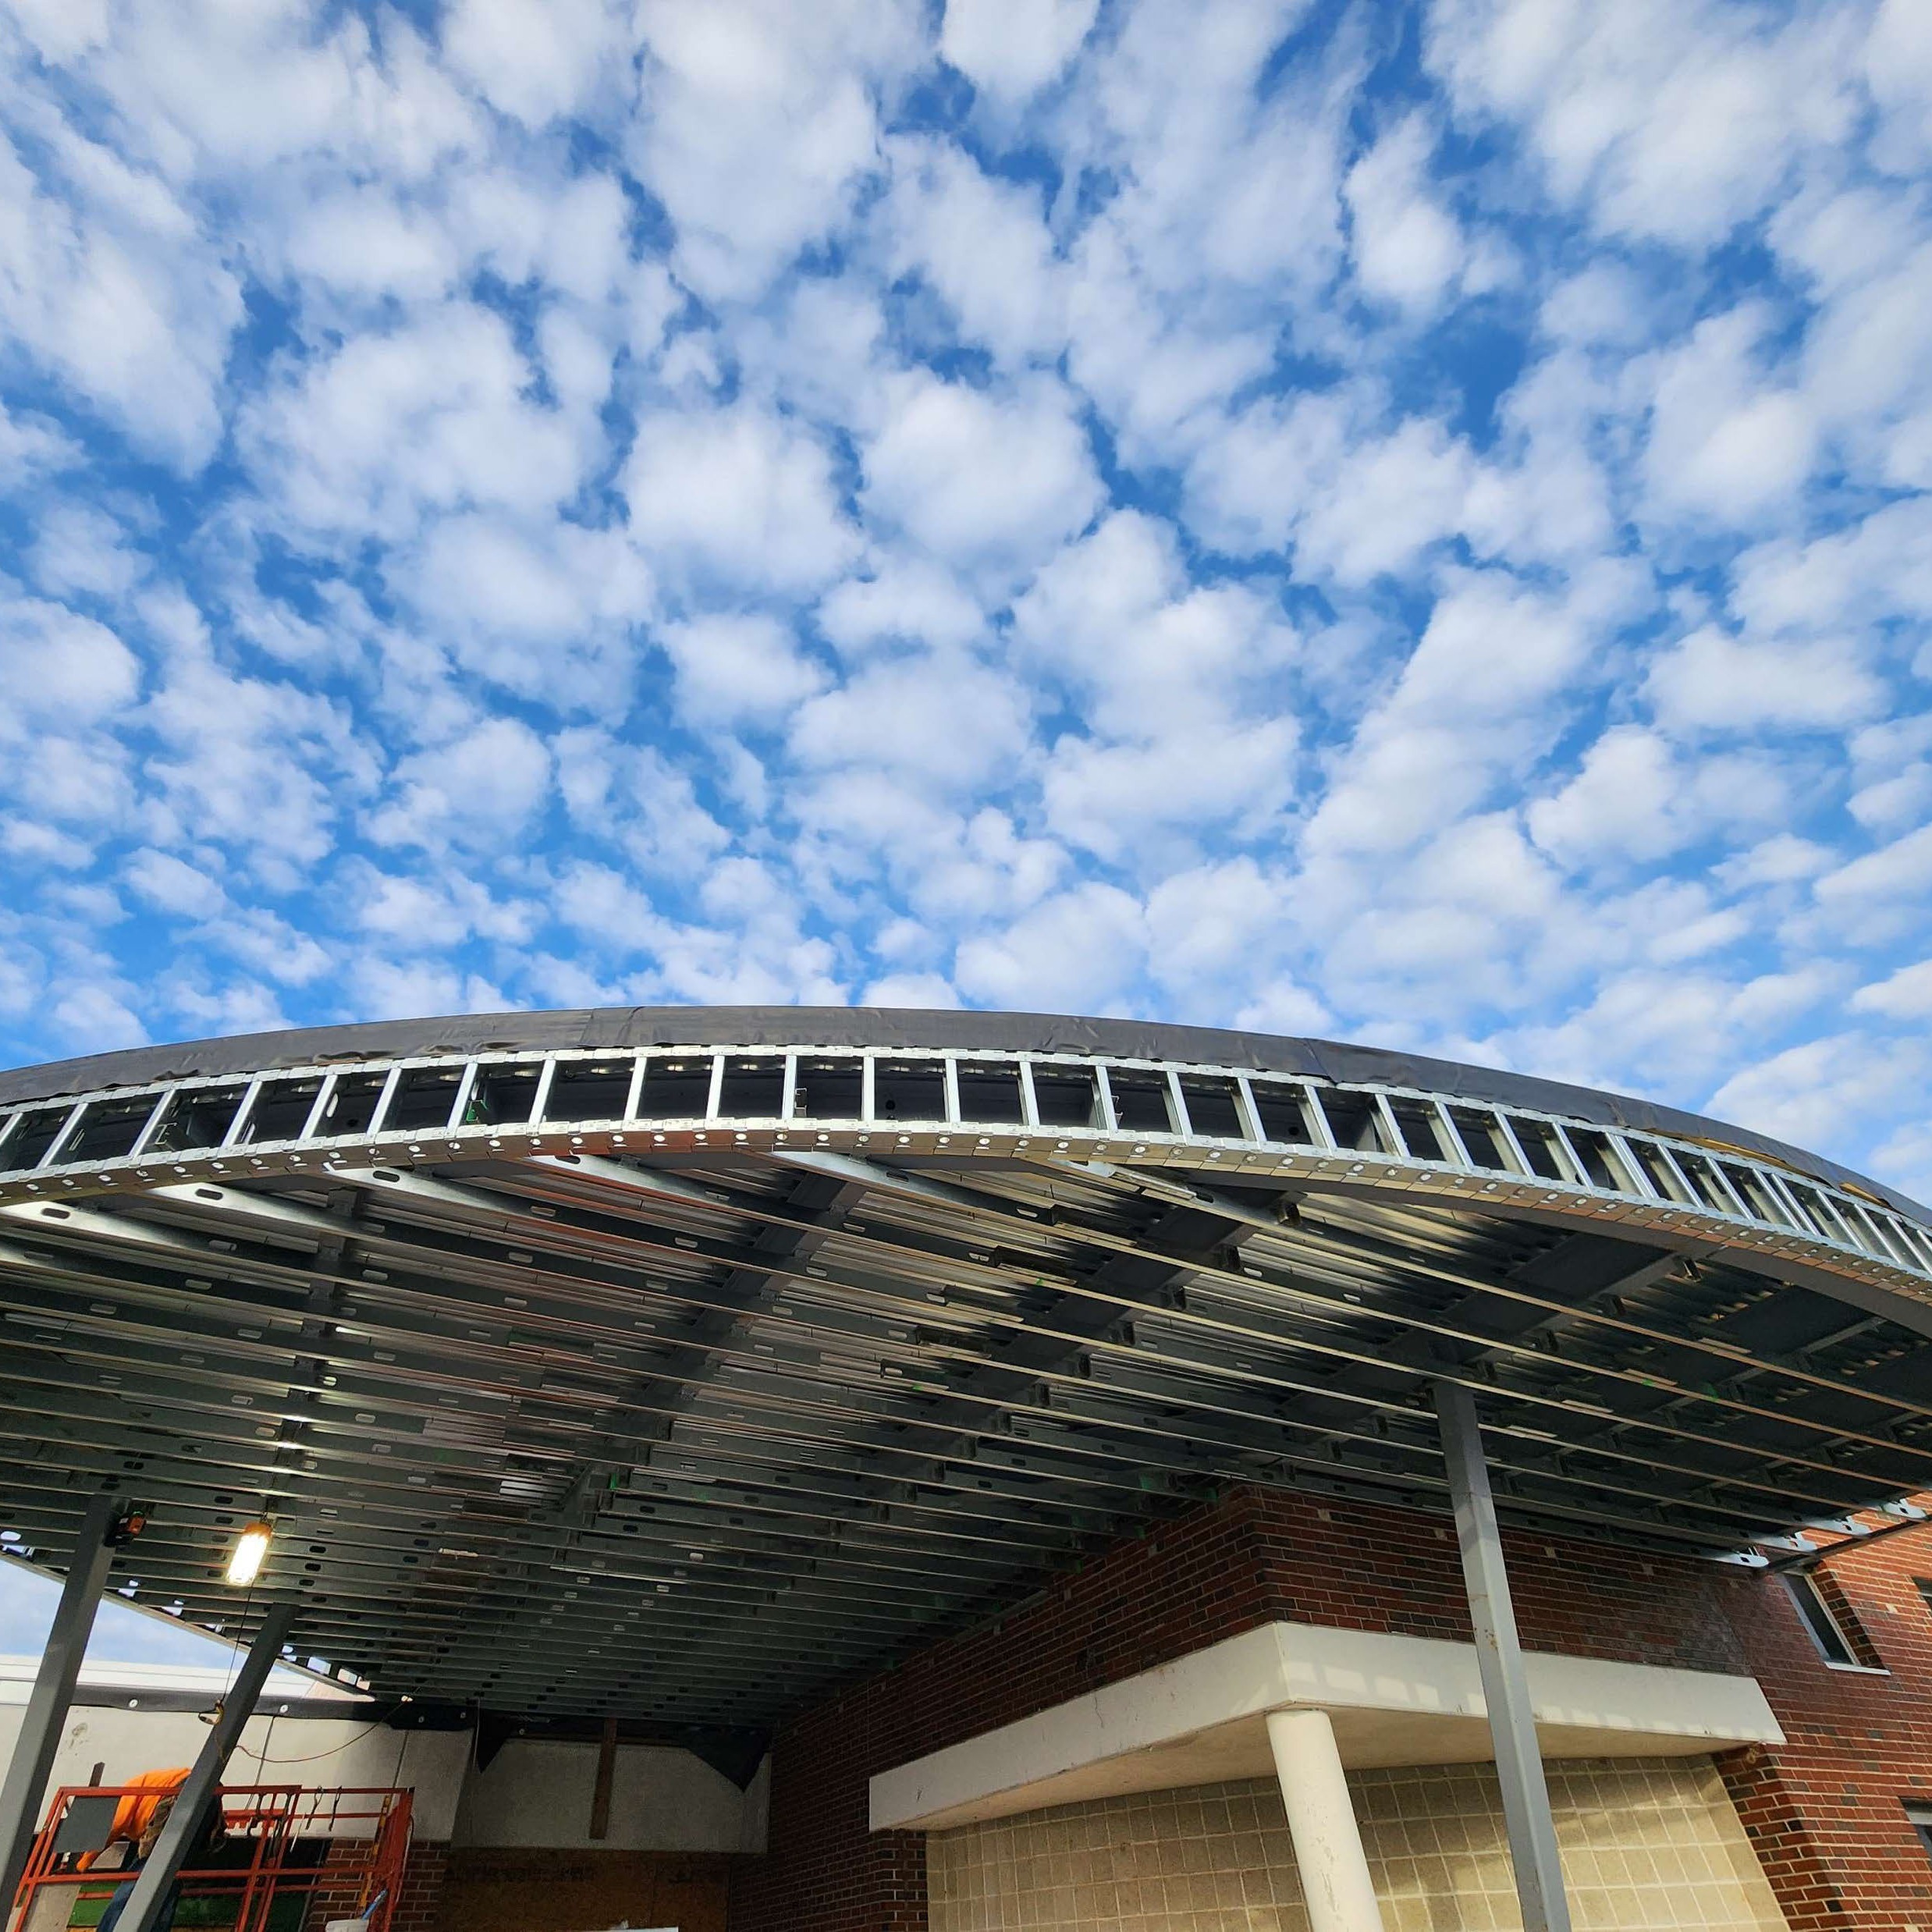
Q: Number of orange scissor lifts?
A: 1